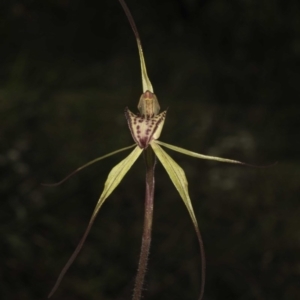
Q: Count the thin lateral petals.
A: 2